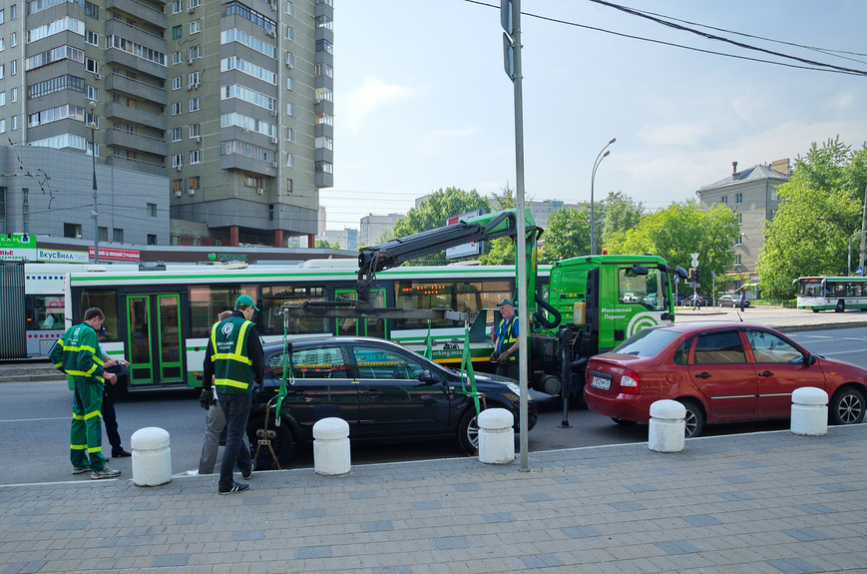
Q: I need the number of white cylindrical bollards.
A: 5